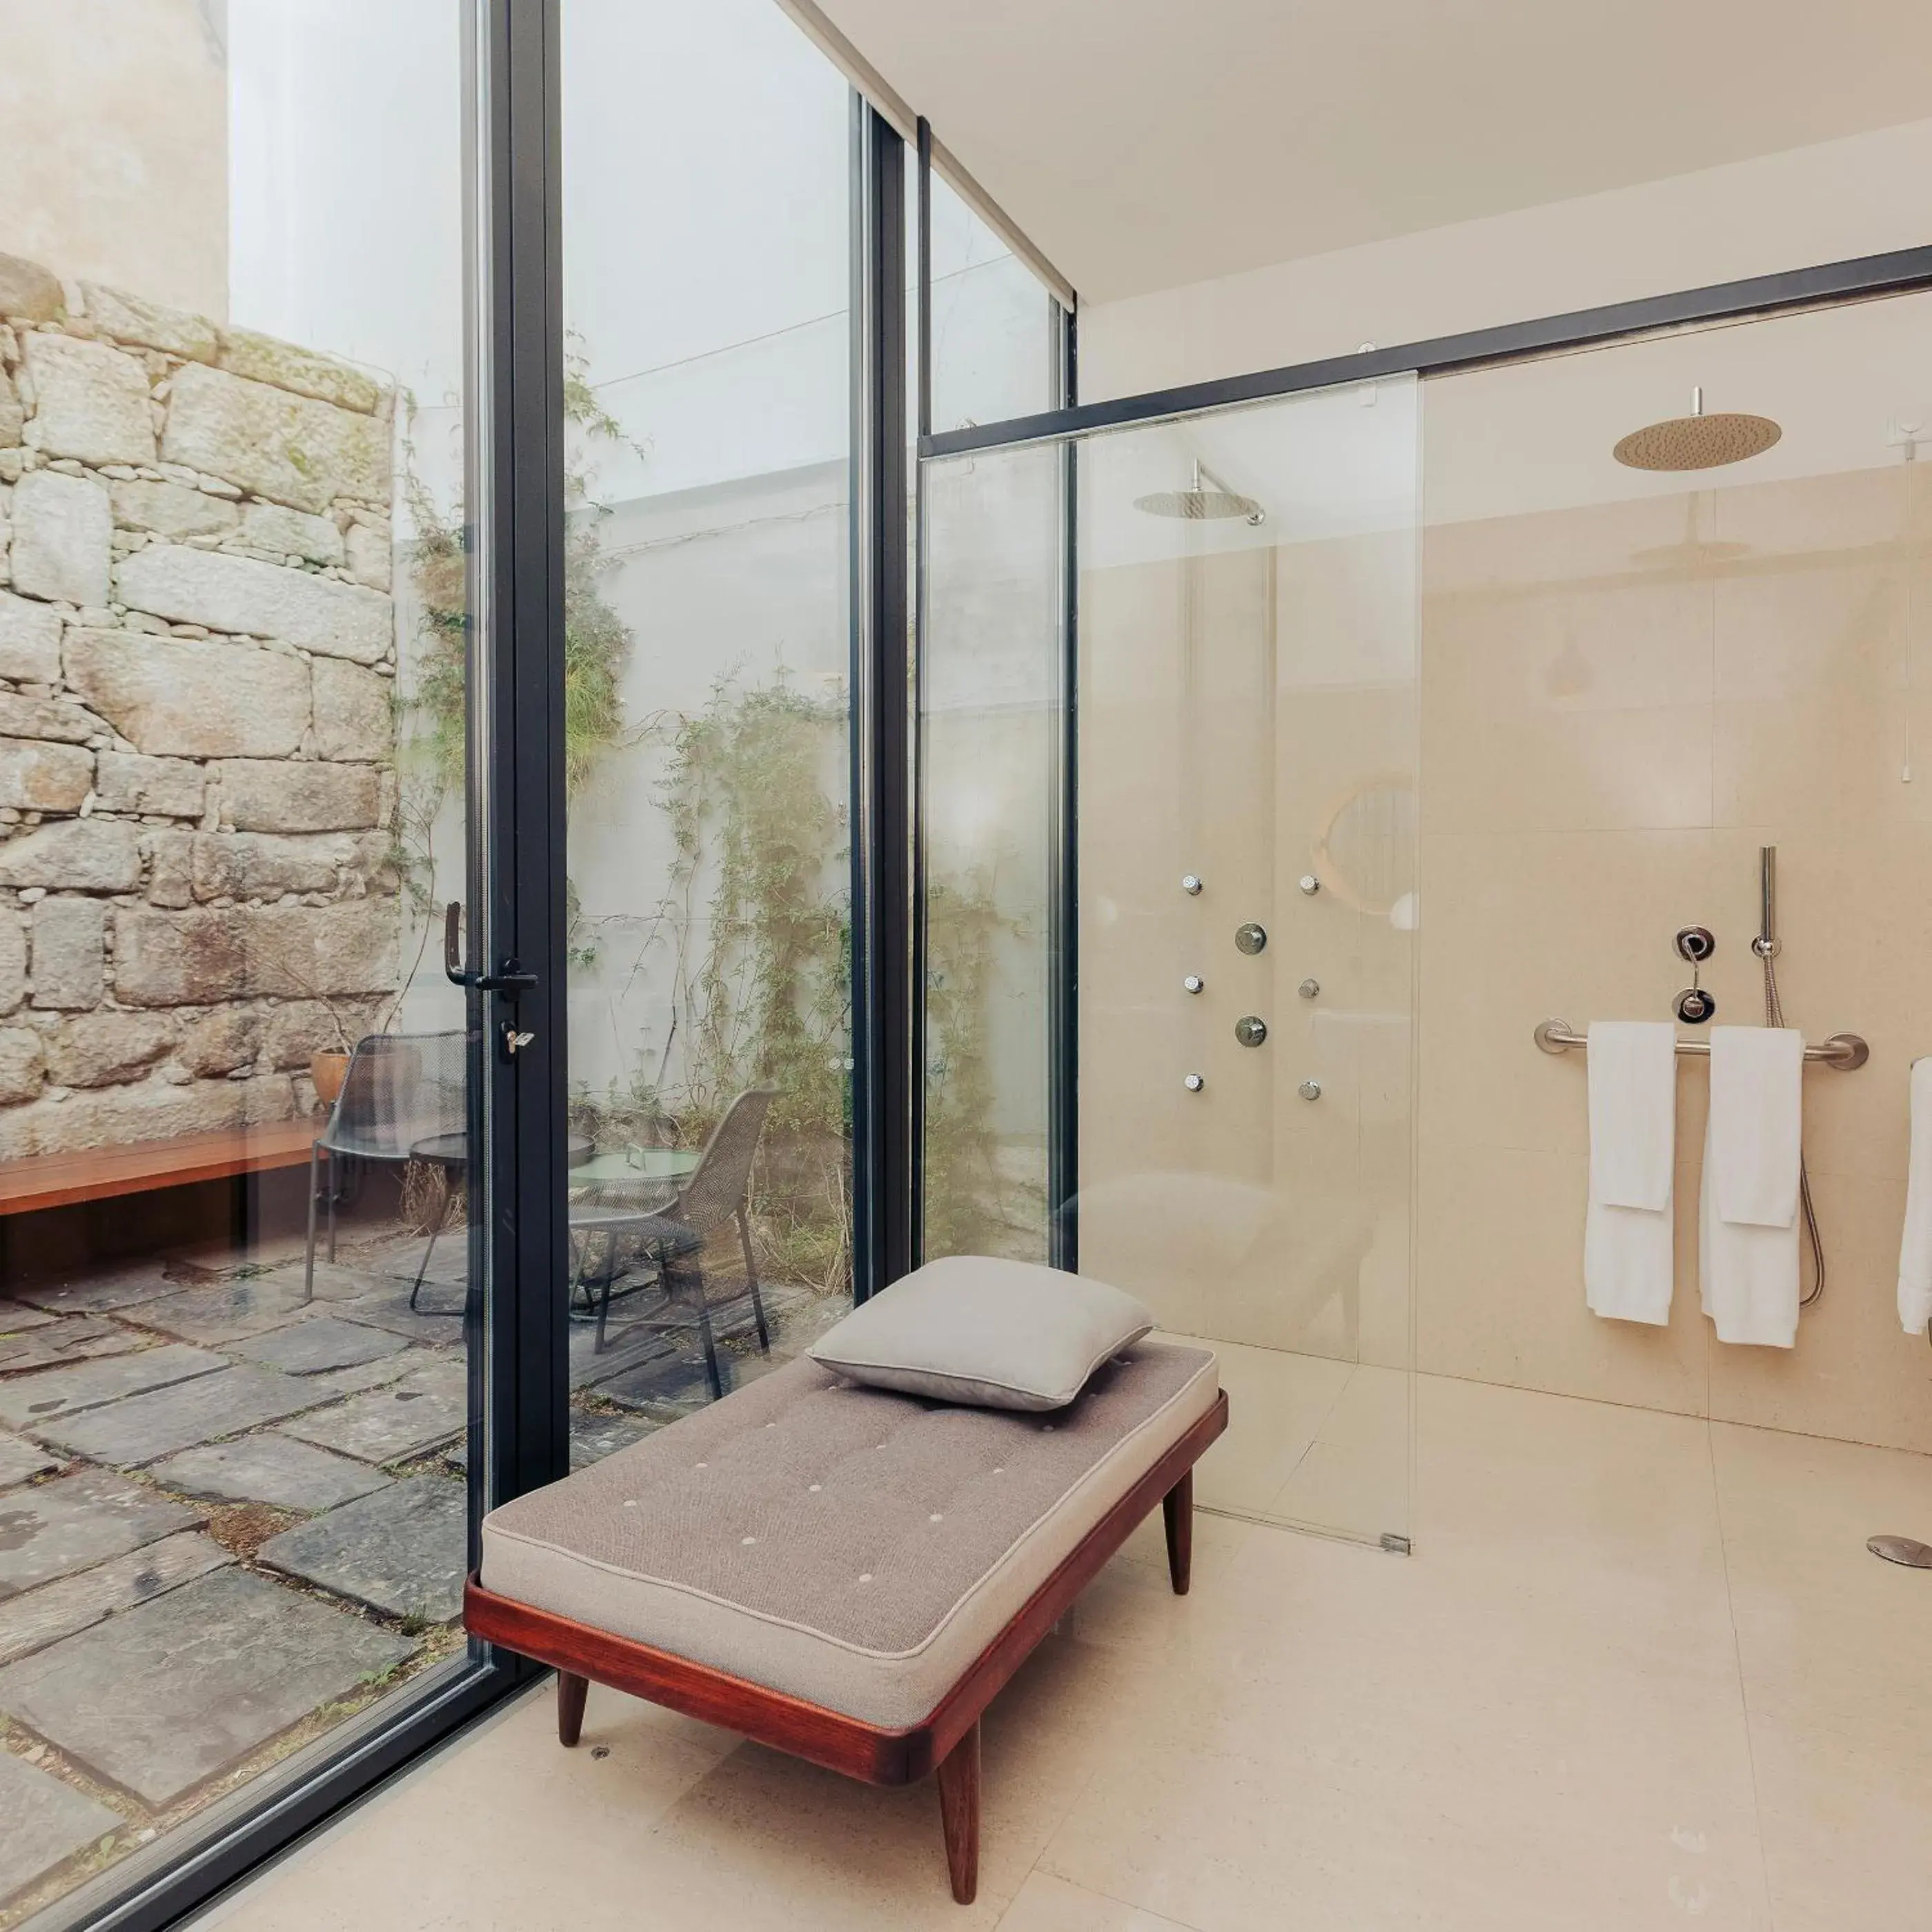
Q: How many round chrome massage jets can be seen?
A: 6